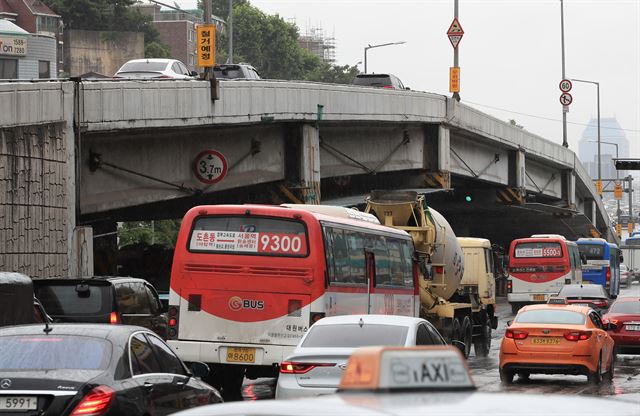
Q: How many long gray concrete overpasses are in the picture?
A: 1